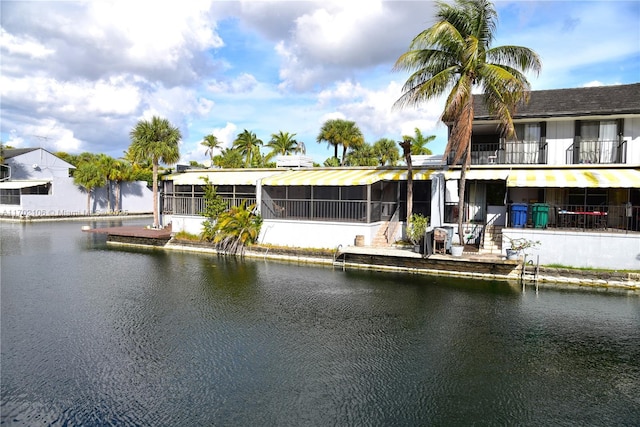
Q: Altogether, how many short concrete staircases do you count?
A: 2